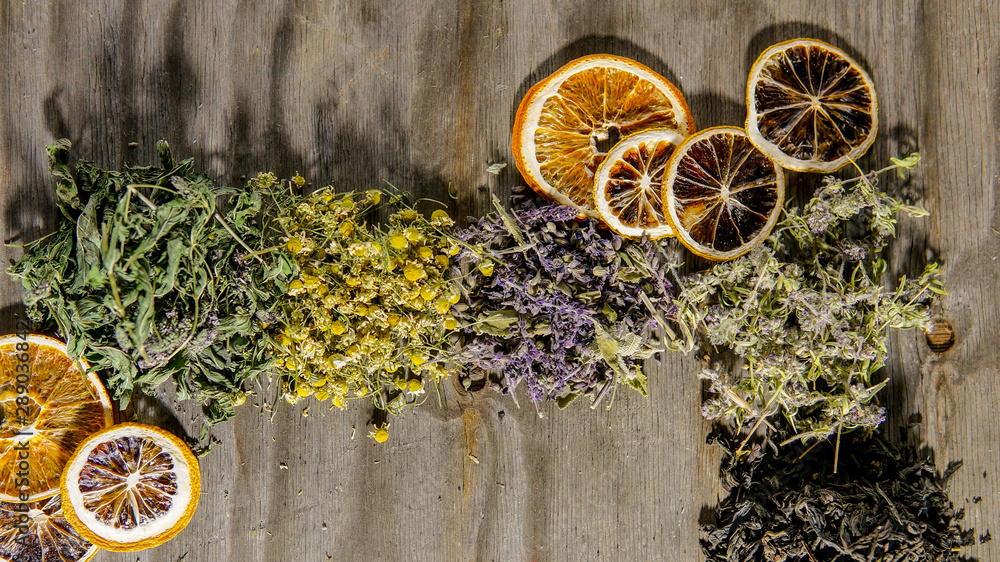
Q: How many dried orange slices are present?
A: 7